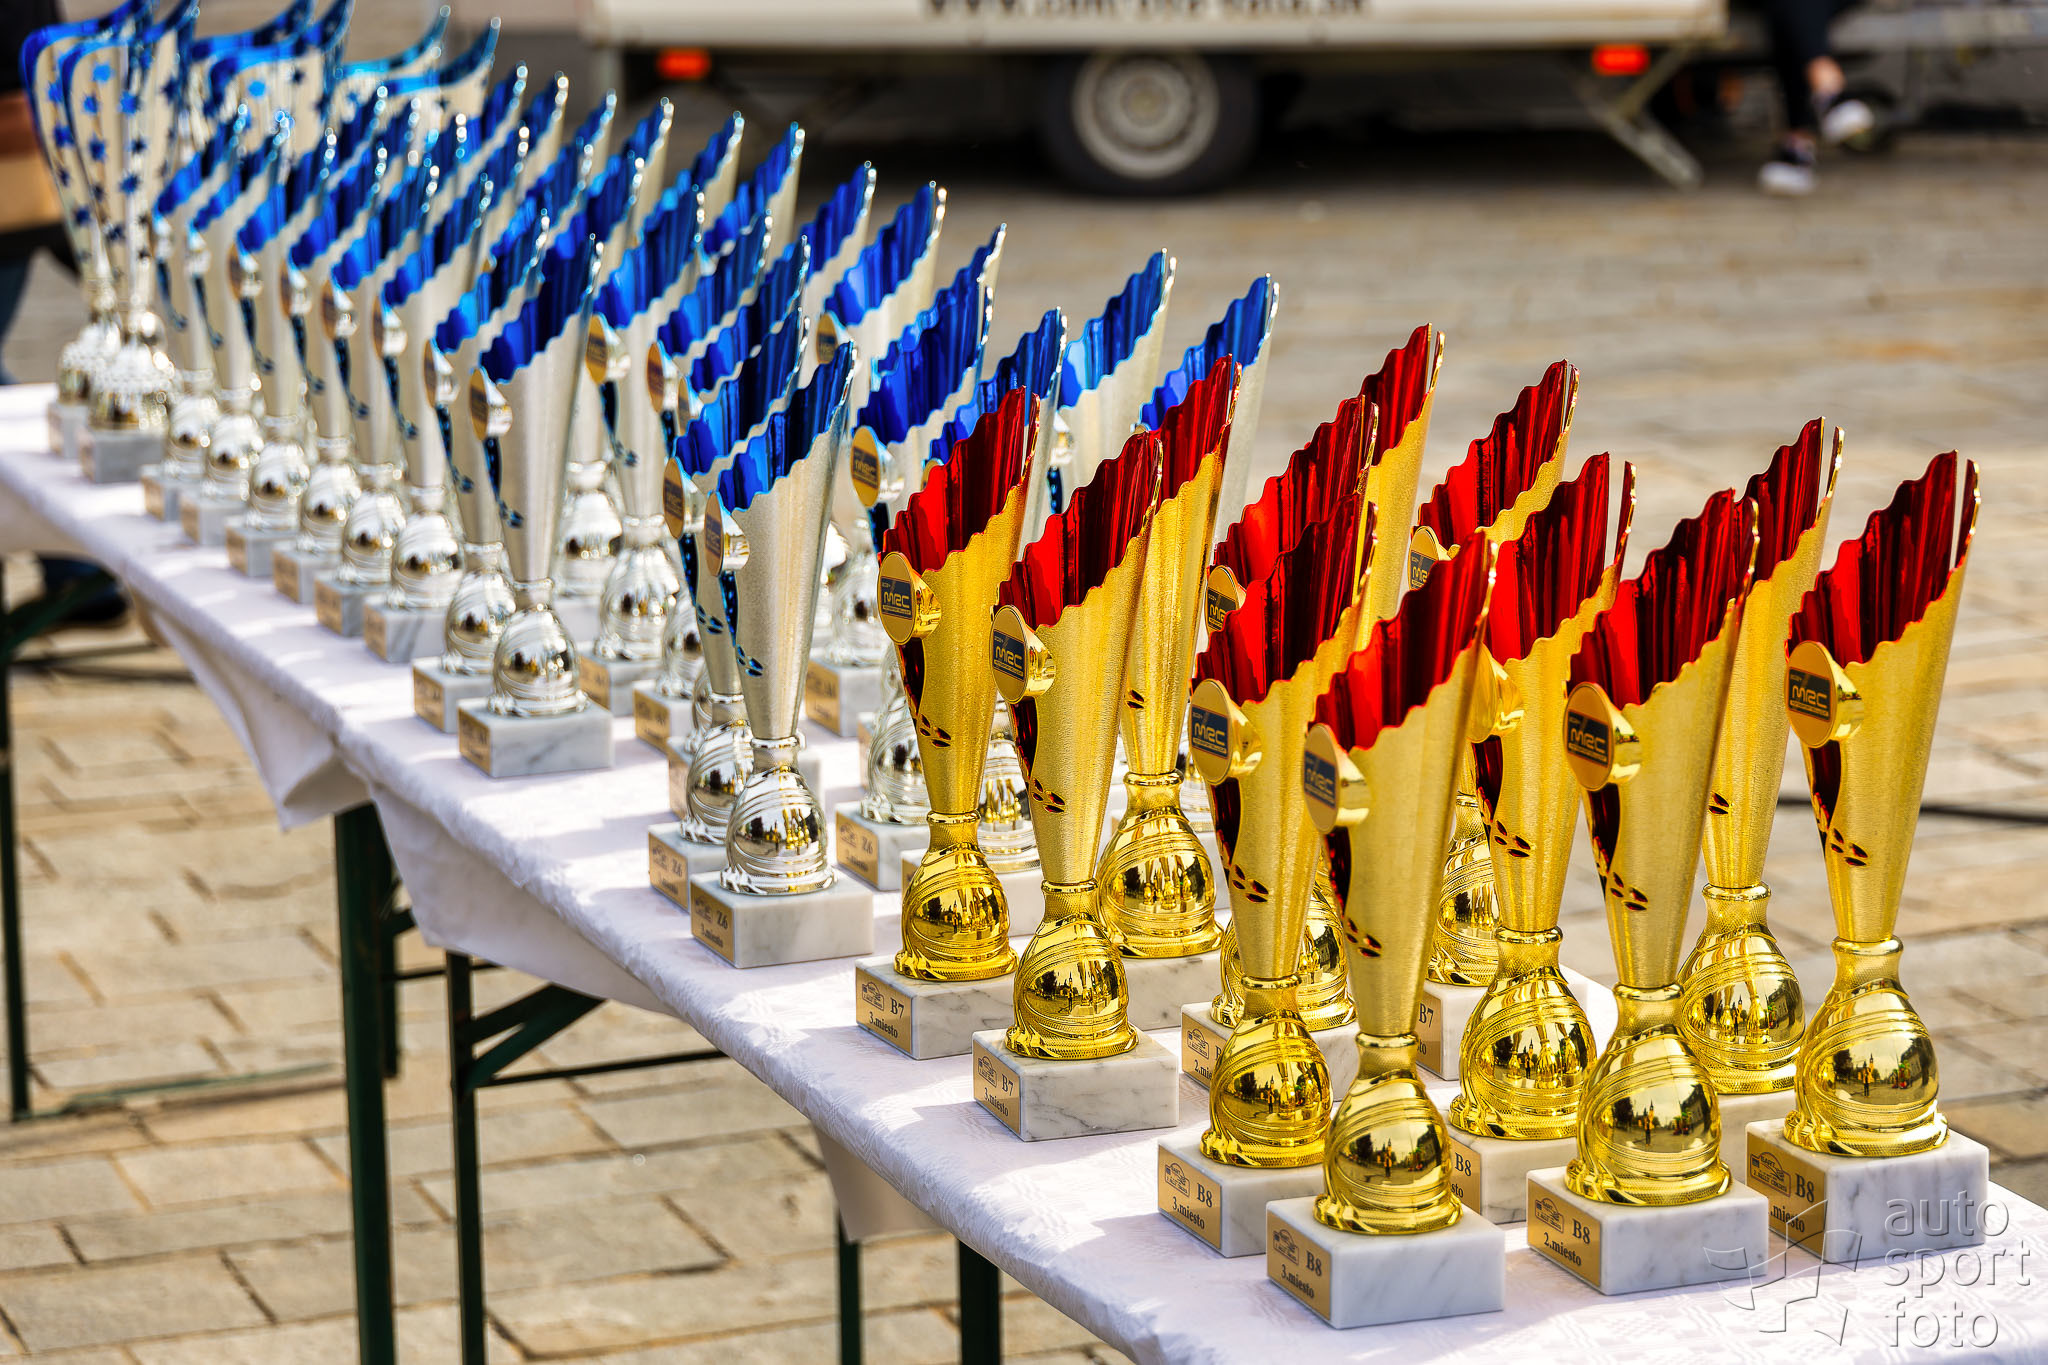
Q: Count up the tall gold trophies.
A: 12